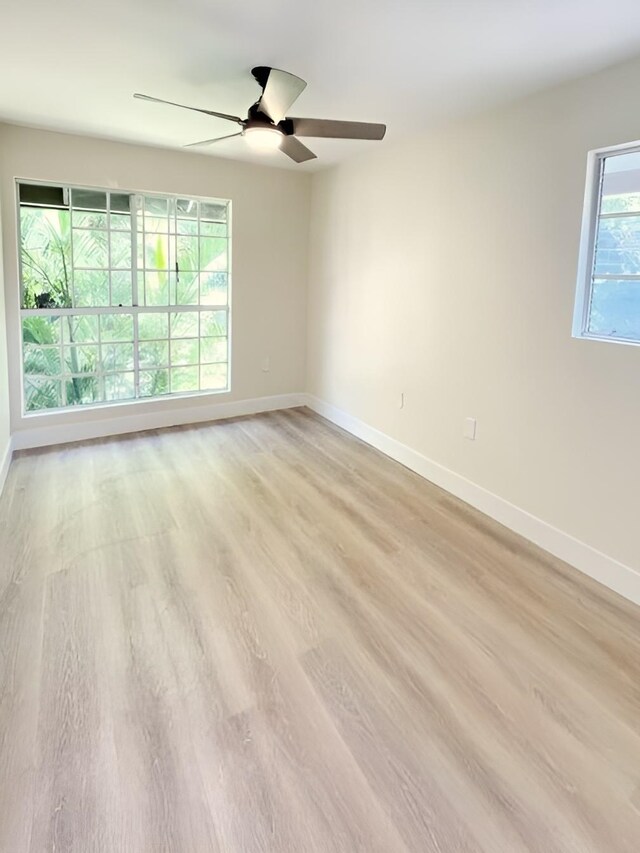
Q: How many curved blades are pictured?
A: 5